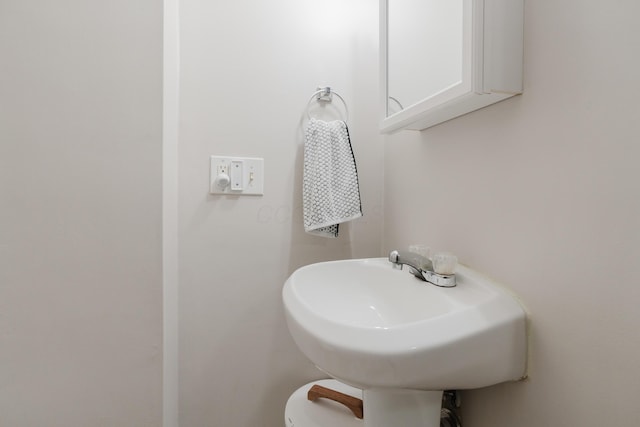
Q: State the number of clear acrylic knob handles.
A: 2